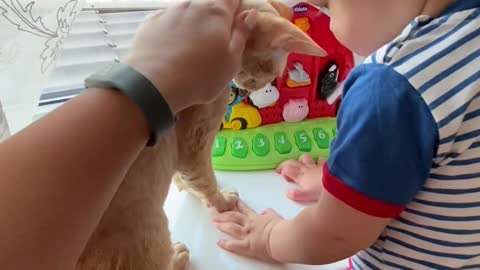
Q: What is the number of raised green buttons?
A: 6